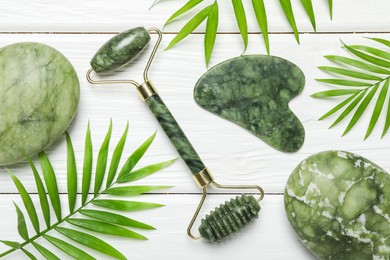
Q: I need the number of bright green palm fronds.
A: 3